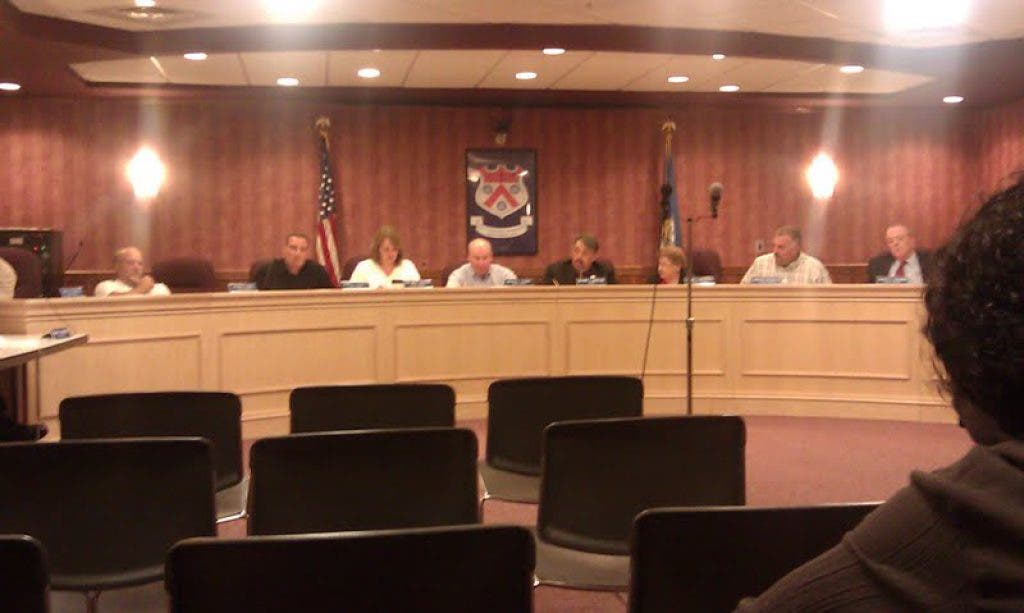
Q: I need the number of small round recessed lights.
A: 11